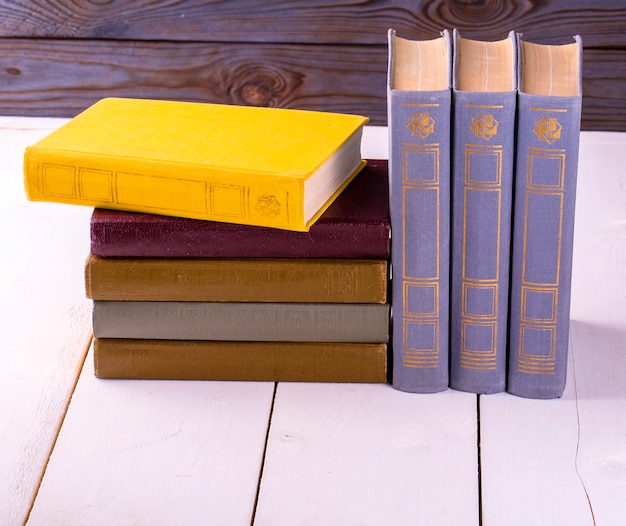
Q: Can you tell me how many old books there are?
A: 8